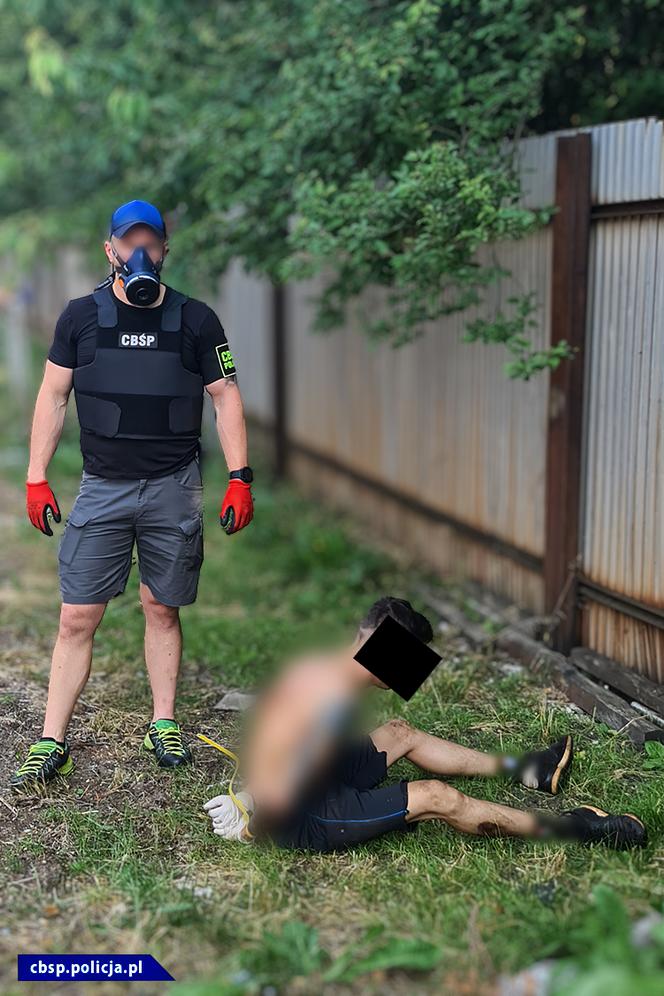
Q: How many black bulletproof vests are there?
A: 1